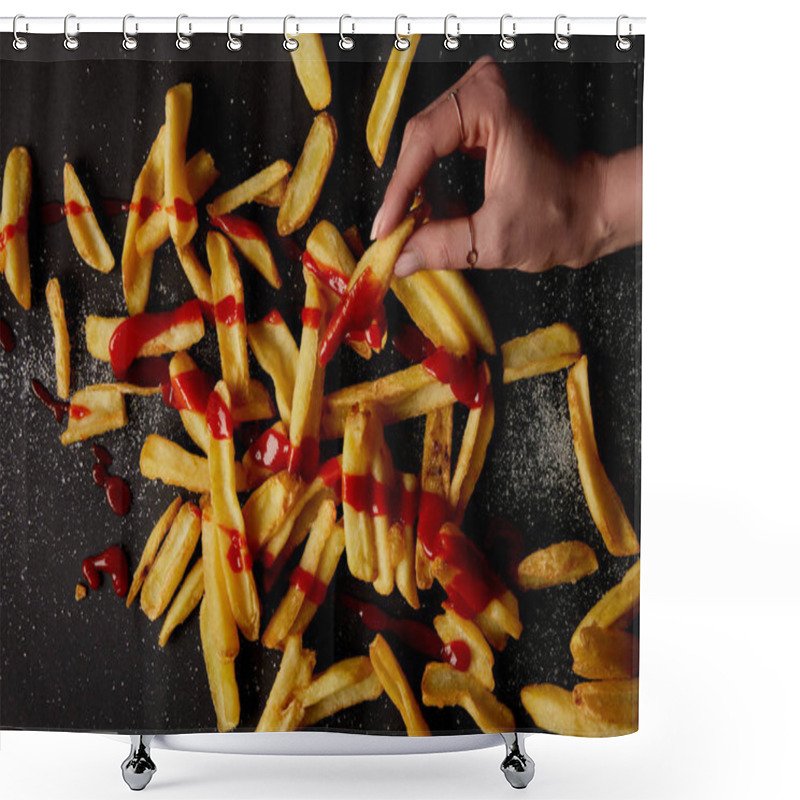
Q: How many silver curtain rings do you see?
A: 12